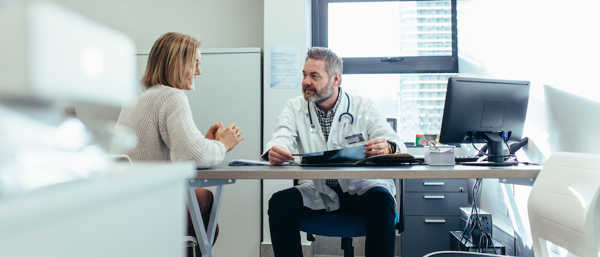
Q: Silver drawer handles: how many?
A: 3